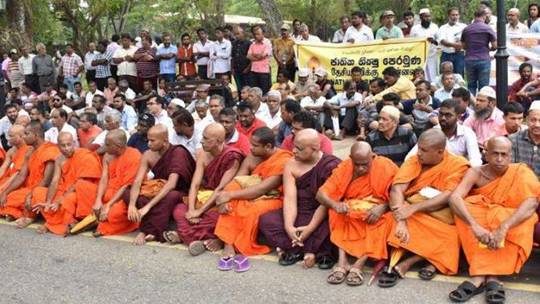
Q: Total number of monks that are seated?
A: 11